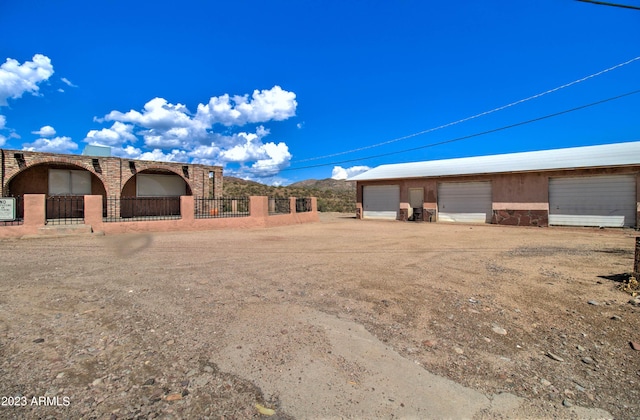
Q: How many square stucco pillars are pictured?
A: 6